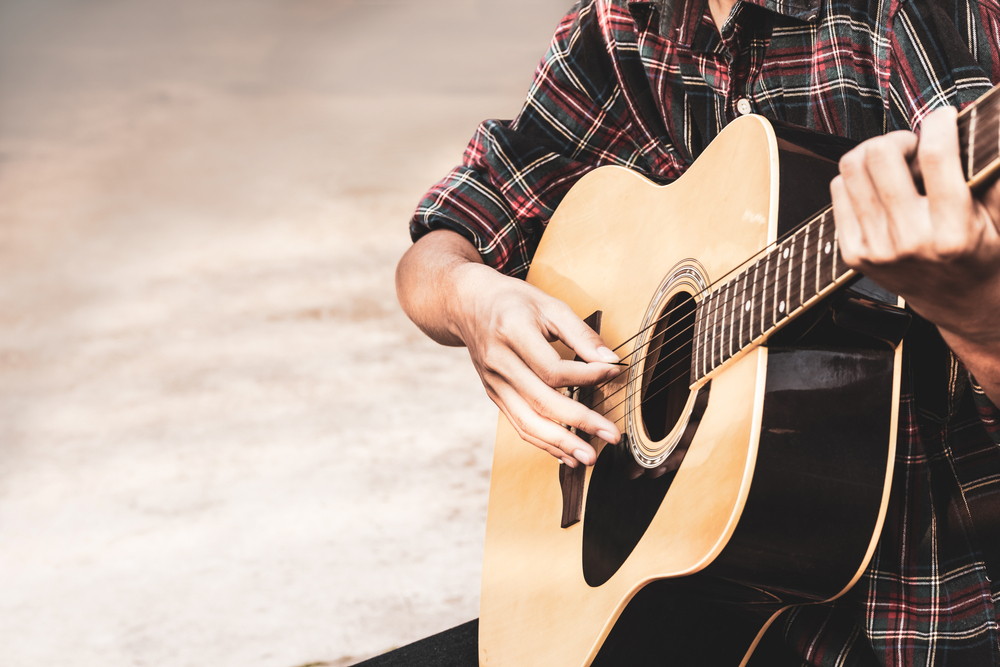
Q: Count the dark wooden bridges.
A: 1